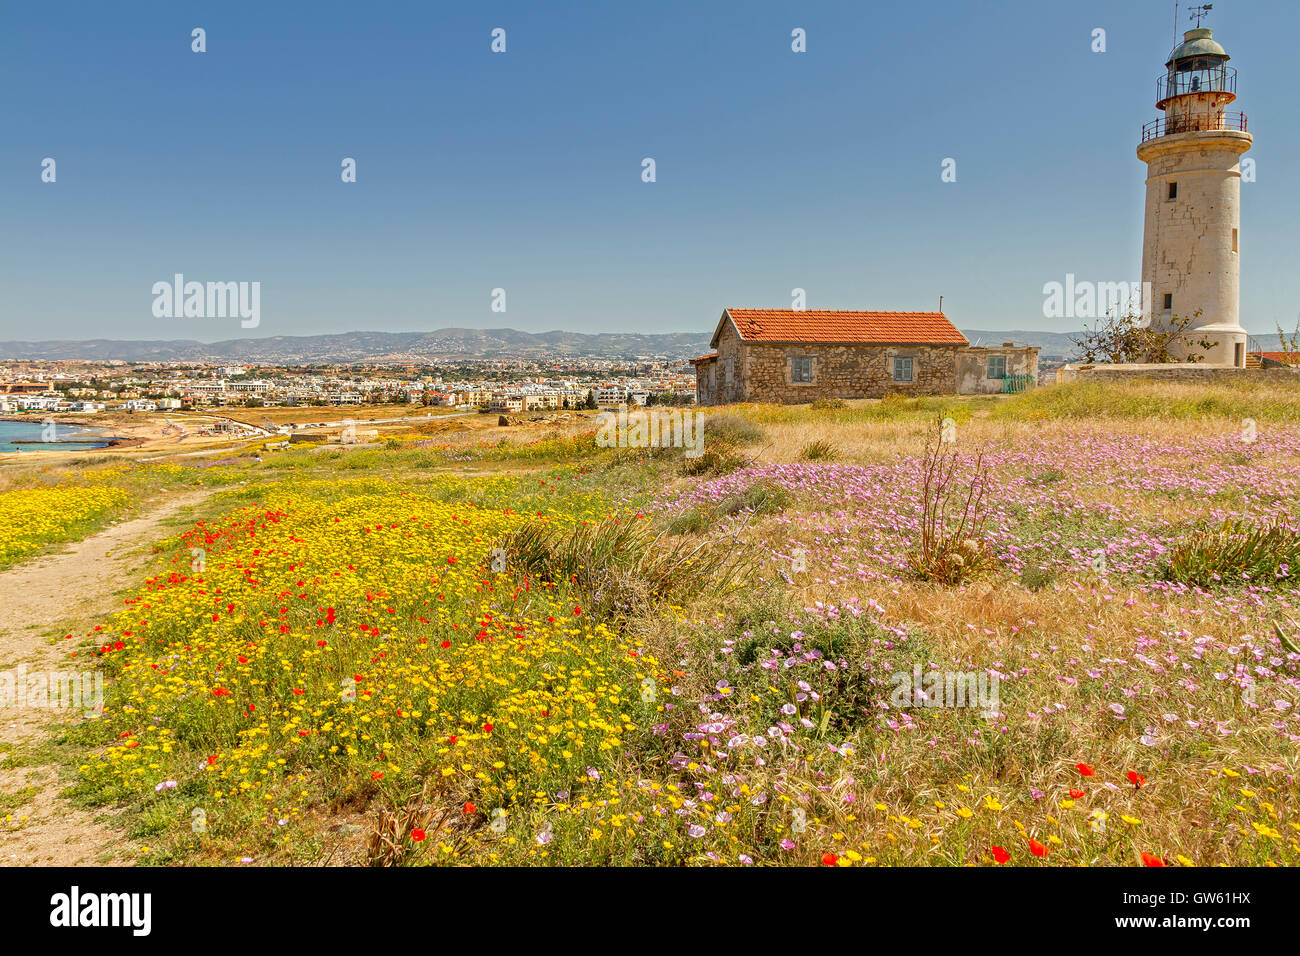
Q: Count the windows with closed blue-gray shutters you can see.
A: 3